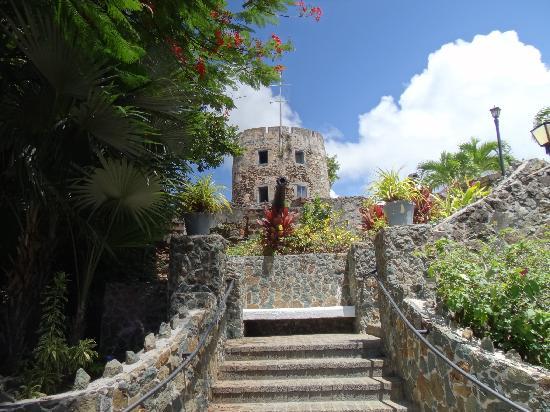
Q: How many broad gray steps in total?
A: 4